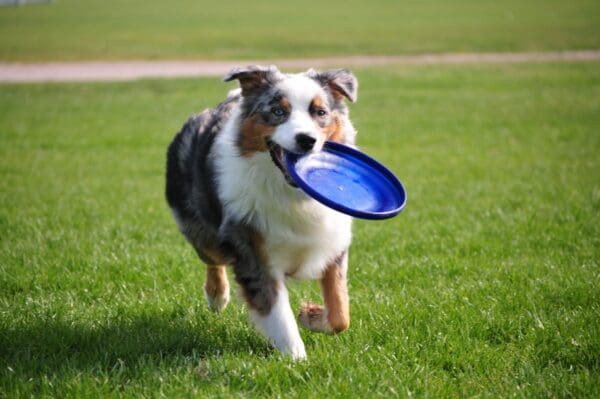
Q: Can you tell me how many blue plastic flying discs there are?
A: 1